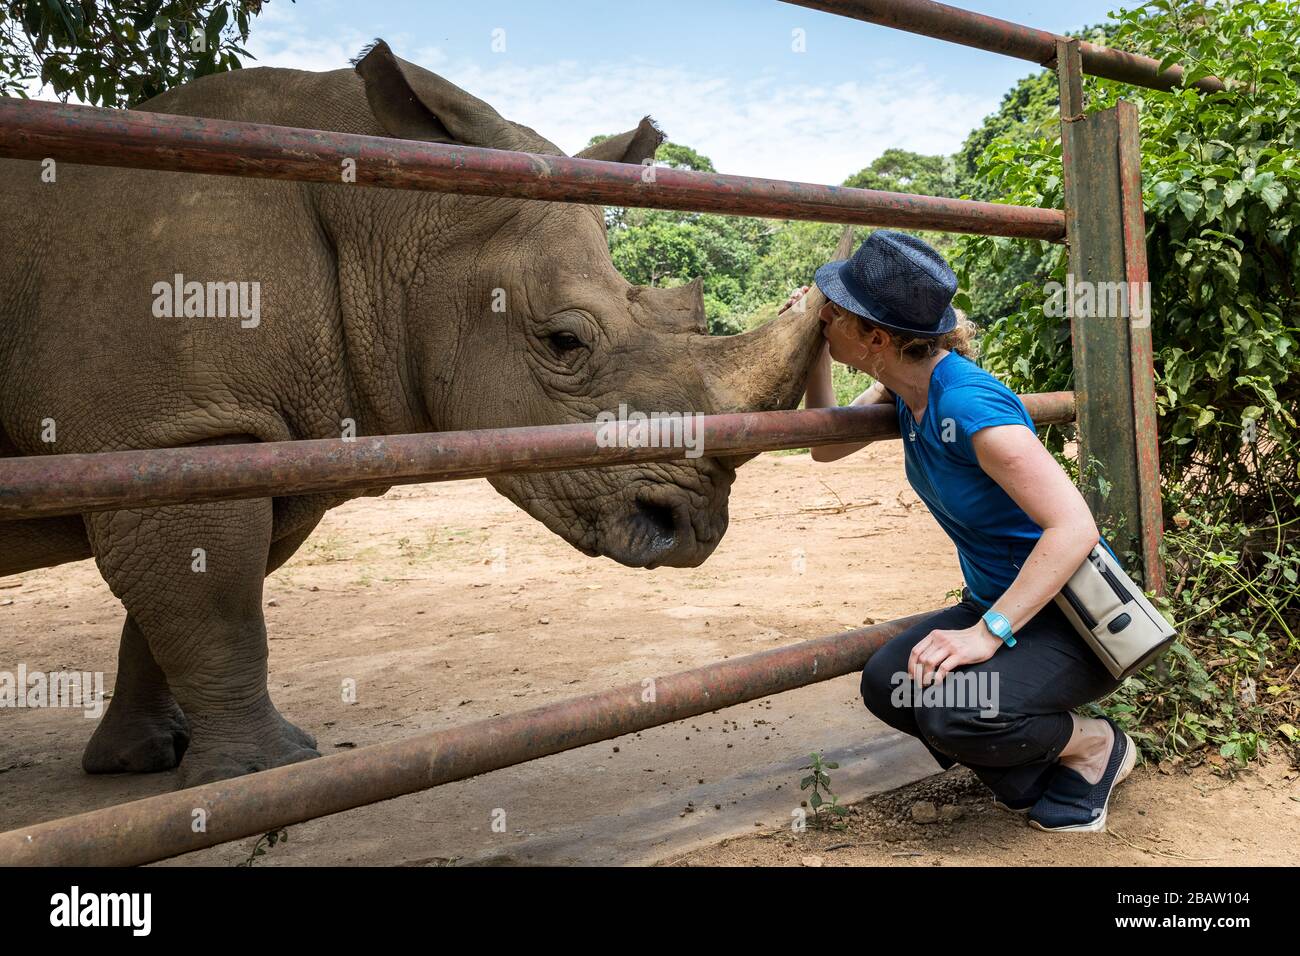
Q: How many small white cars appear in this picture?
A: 0